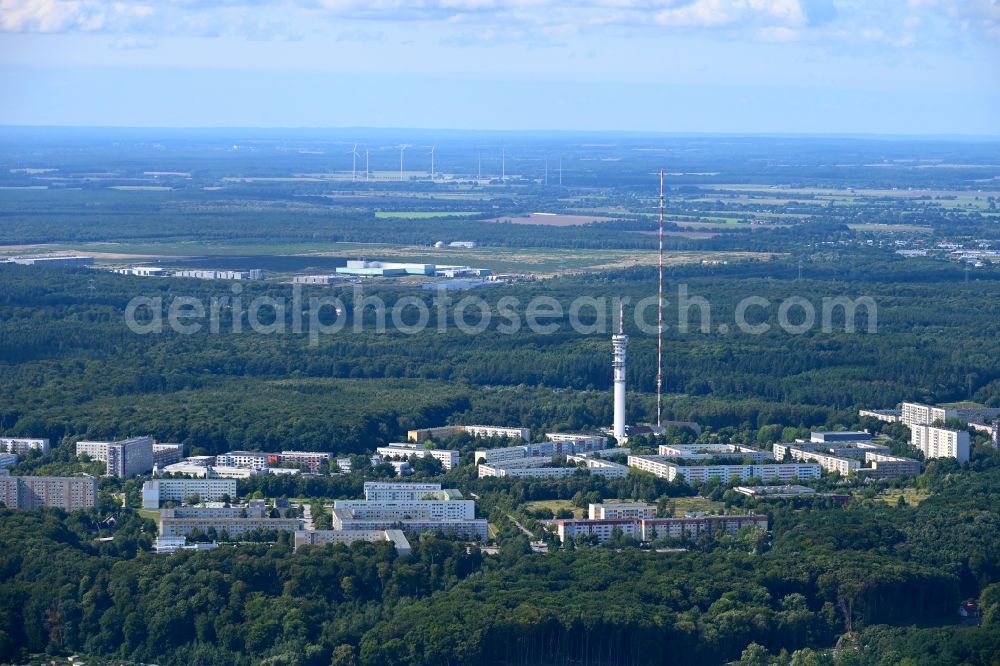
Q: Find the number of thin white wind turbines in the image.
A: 8